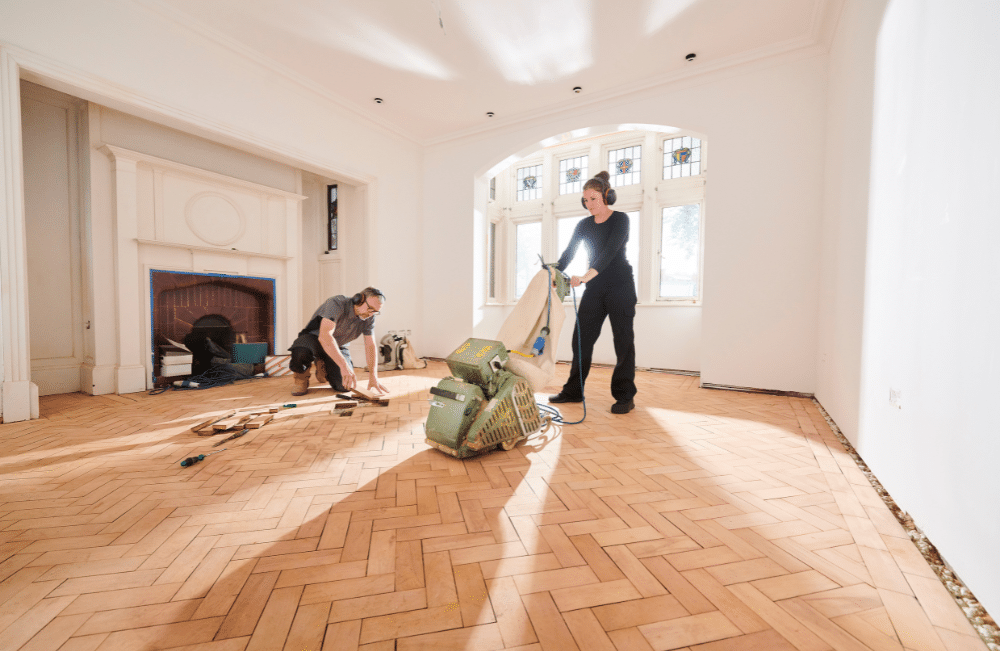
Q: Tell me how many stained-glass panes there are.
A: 4